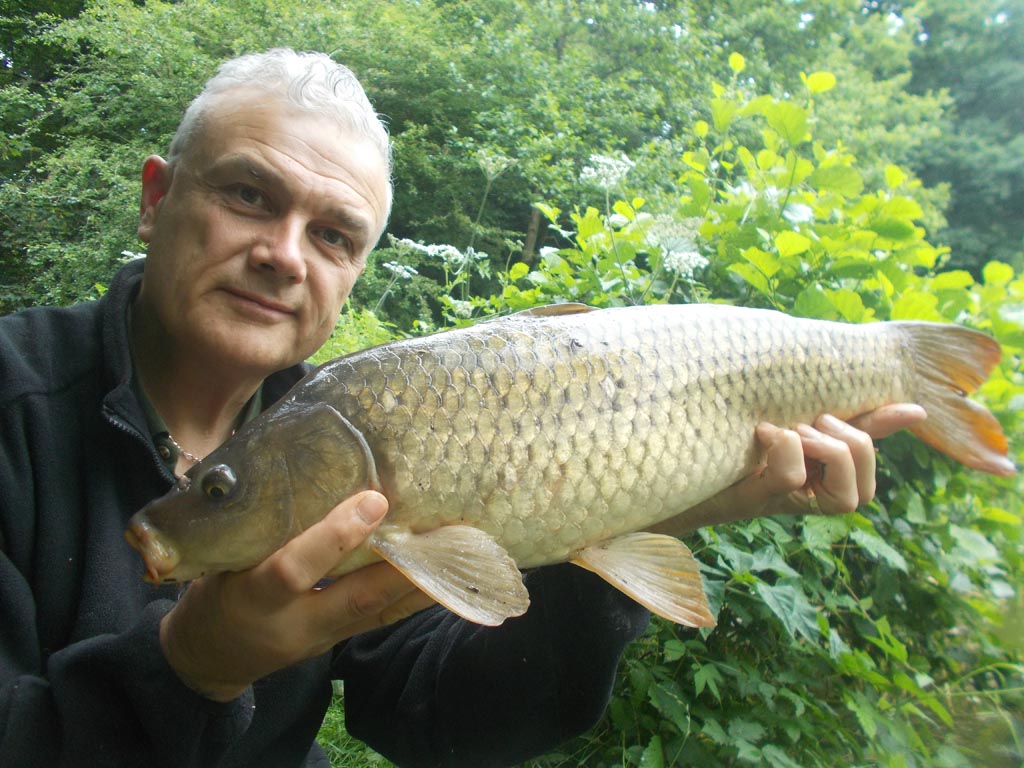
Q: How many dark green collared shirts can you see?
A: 1